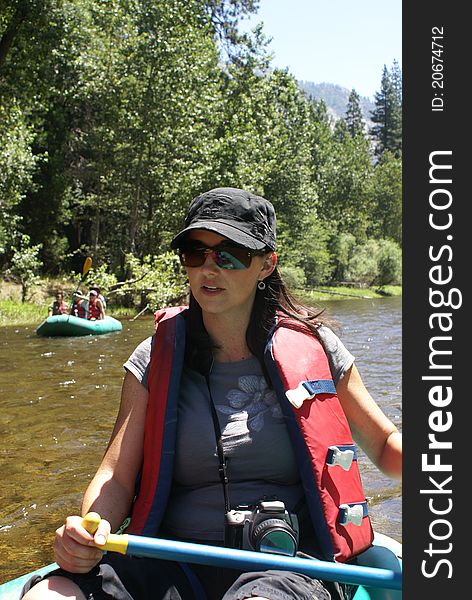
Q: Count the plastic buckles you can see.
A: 3